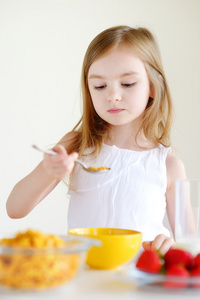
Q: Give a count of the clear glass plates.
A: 1